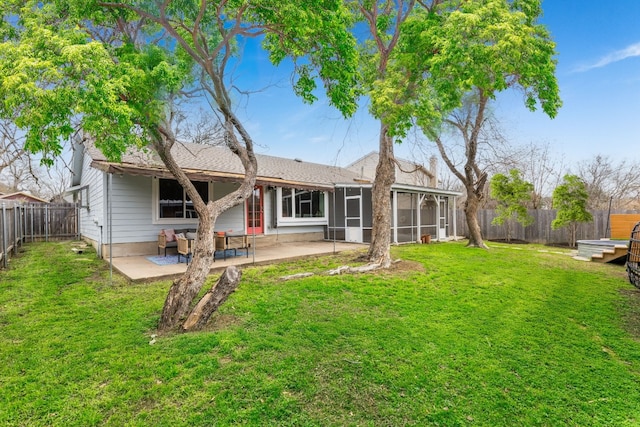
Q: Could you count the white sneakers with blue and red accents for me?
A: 0